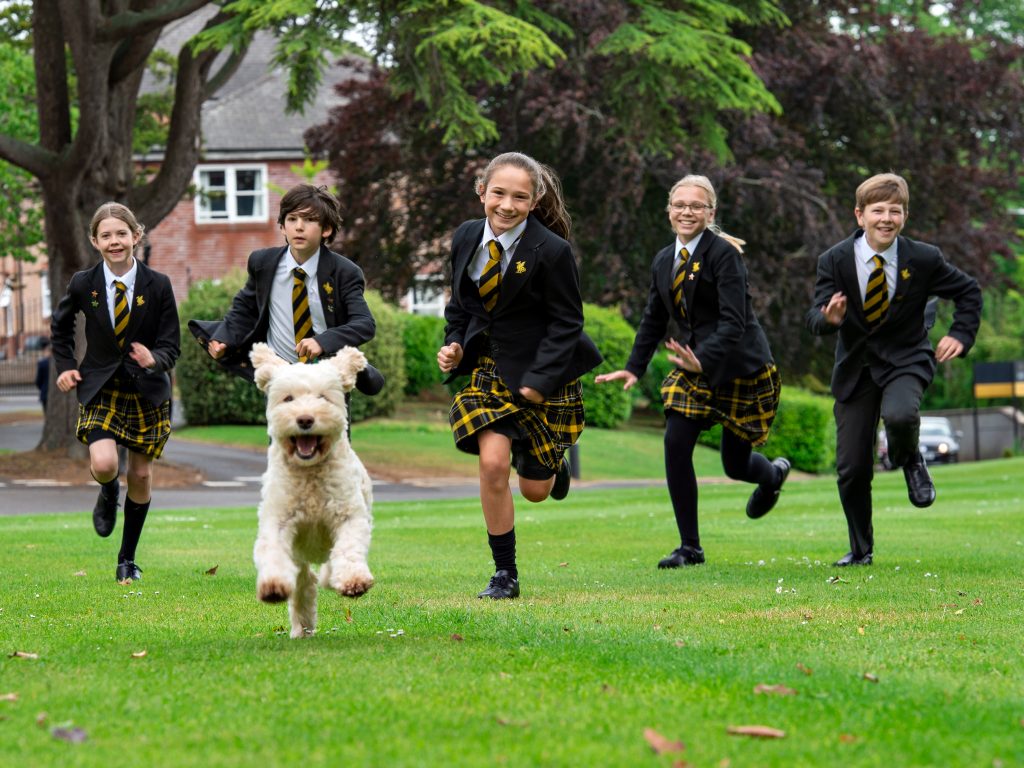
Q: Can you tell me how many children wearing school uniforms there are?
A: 5